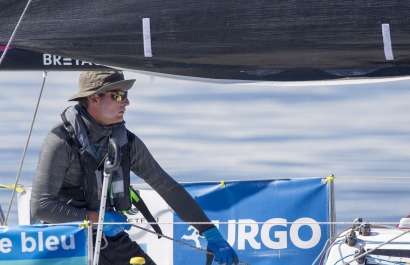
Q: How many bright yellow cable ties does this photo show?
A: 4